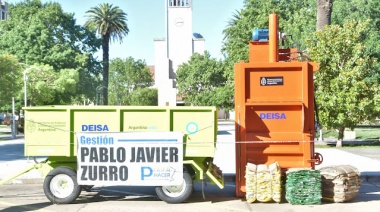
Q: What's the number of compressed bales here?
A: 3